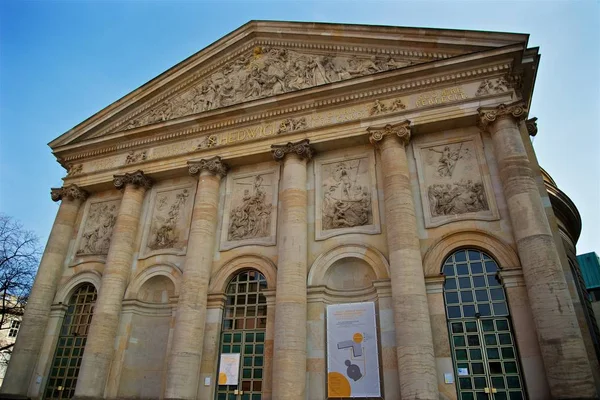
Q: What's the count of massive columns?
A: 6